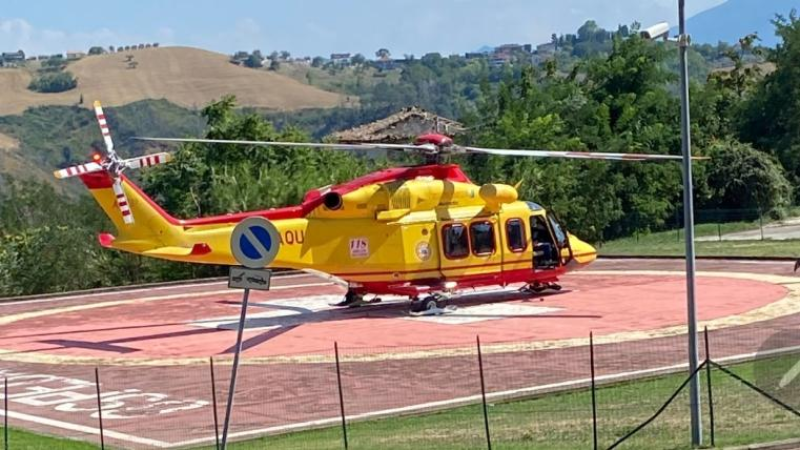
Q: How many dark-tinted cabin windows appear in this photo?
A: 3